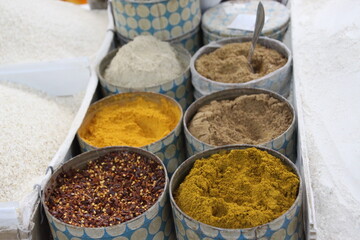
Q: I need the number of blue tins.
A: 9